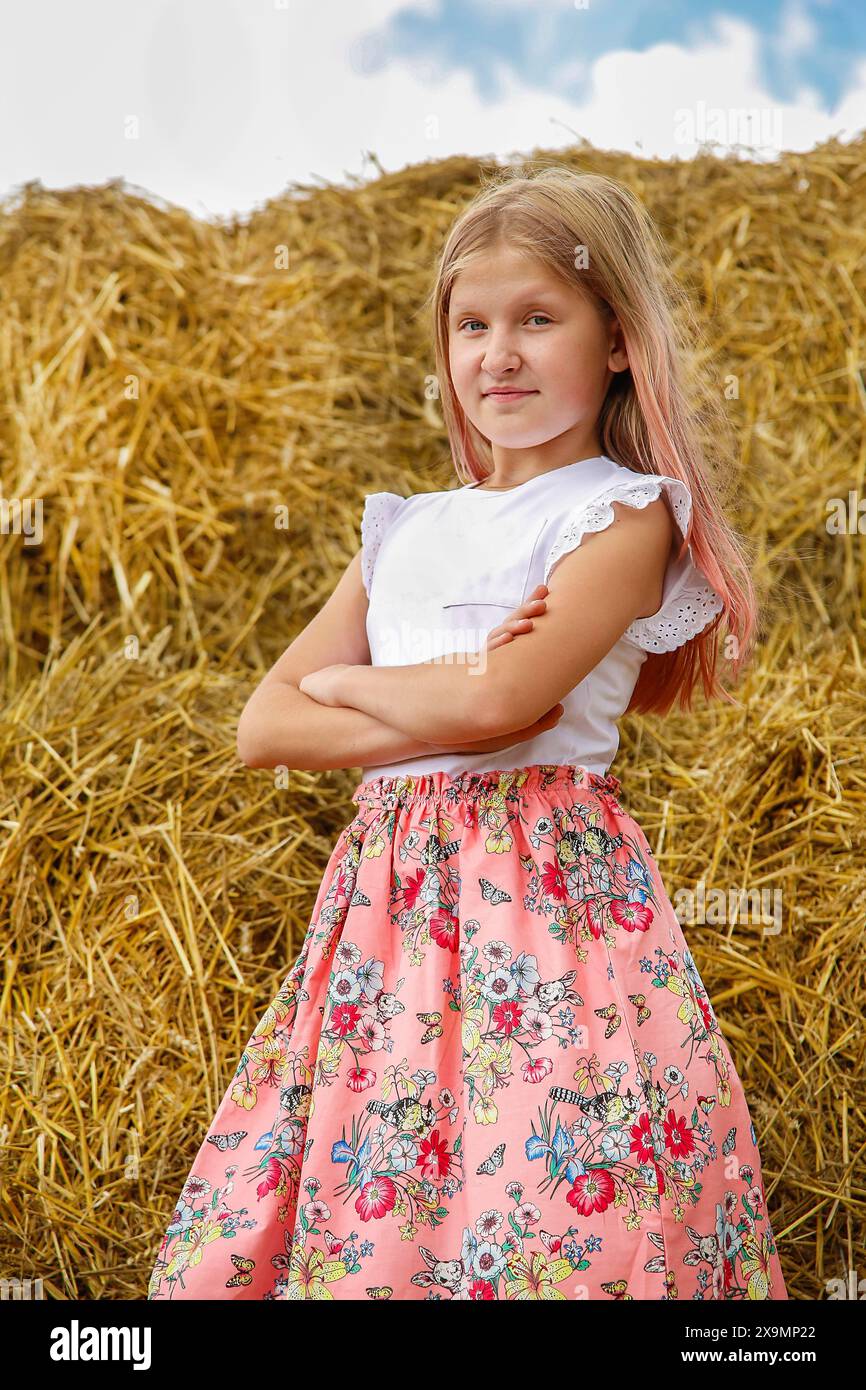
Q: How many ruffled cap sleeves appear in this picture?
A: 2